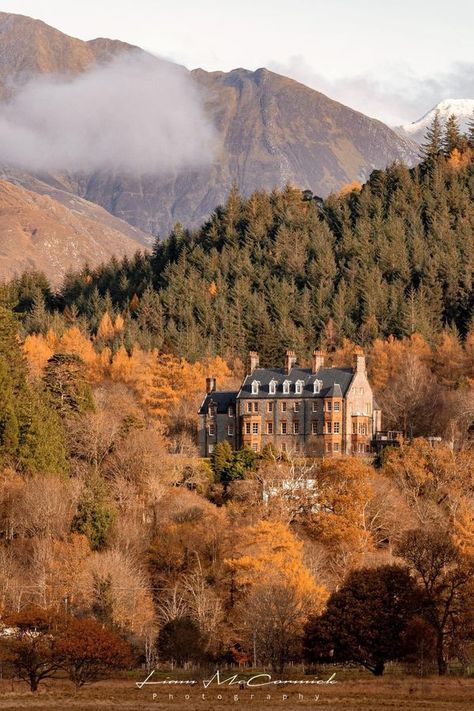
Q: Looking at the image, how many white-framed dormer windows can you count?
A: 5